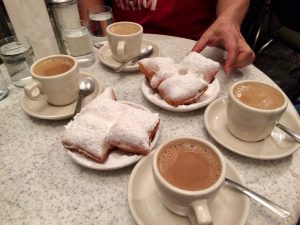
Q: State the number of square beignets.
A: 6